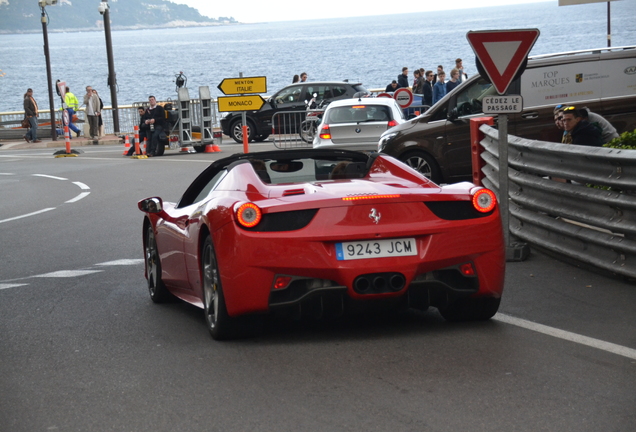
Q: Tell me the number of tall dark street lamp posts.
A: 2